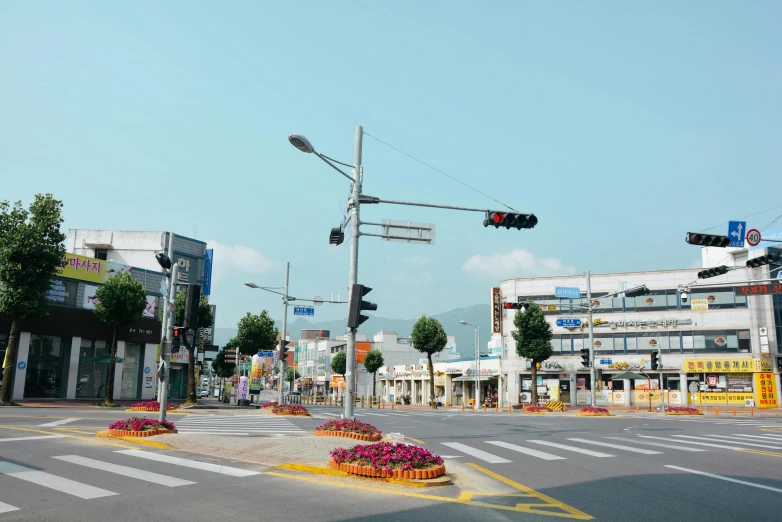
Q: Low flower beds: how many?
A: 9